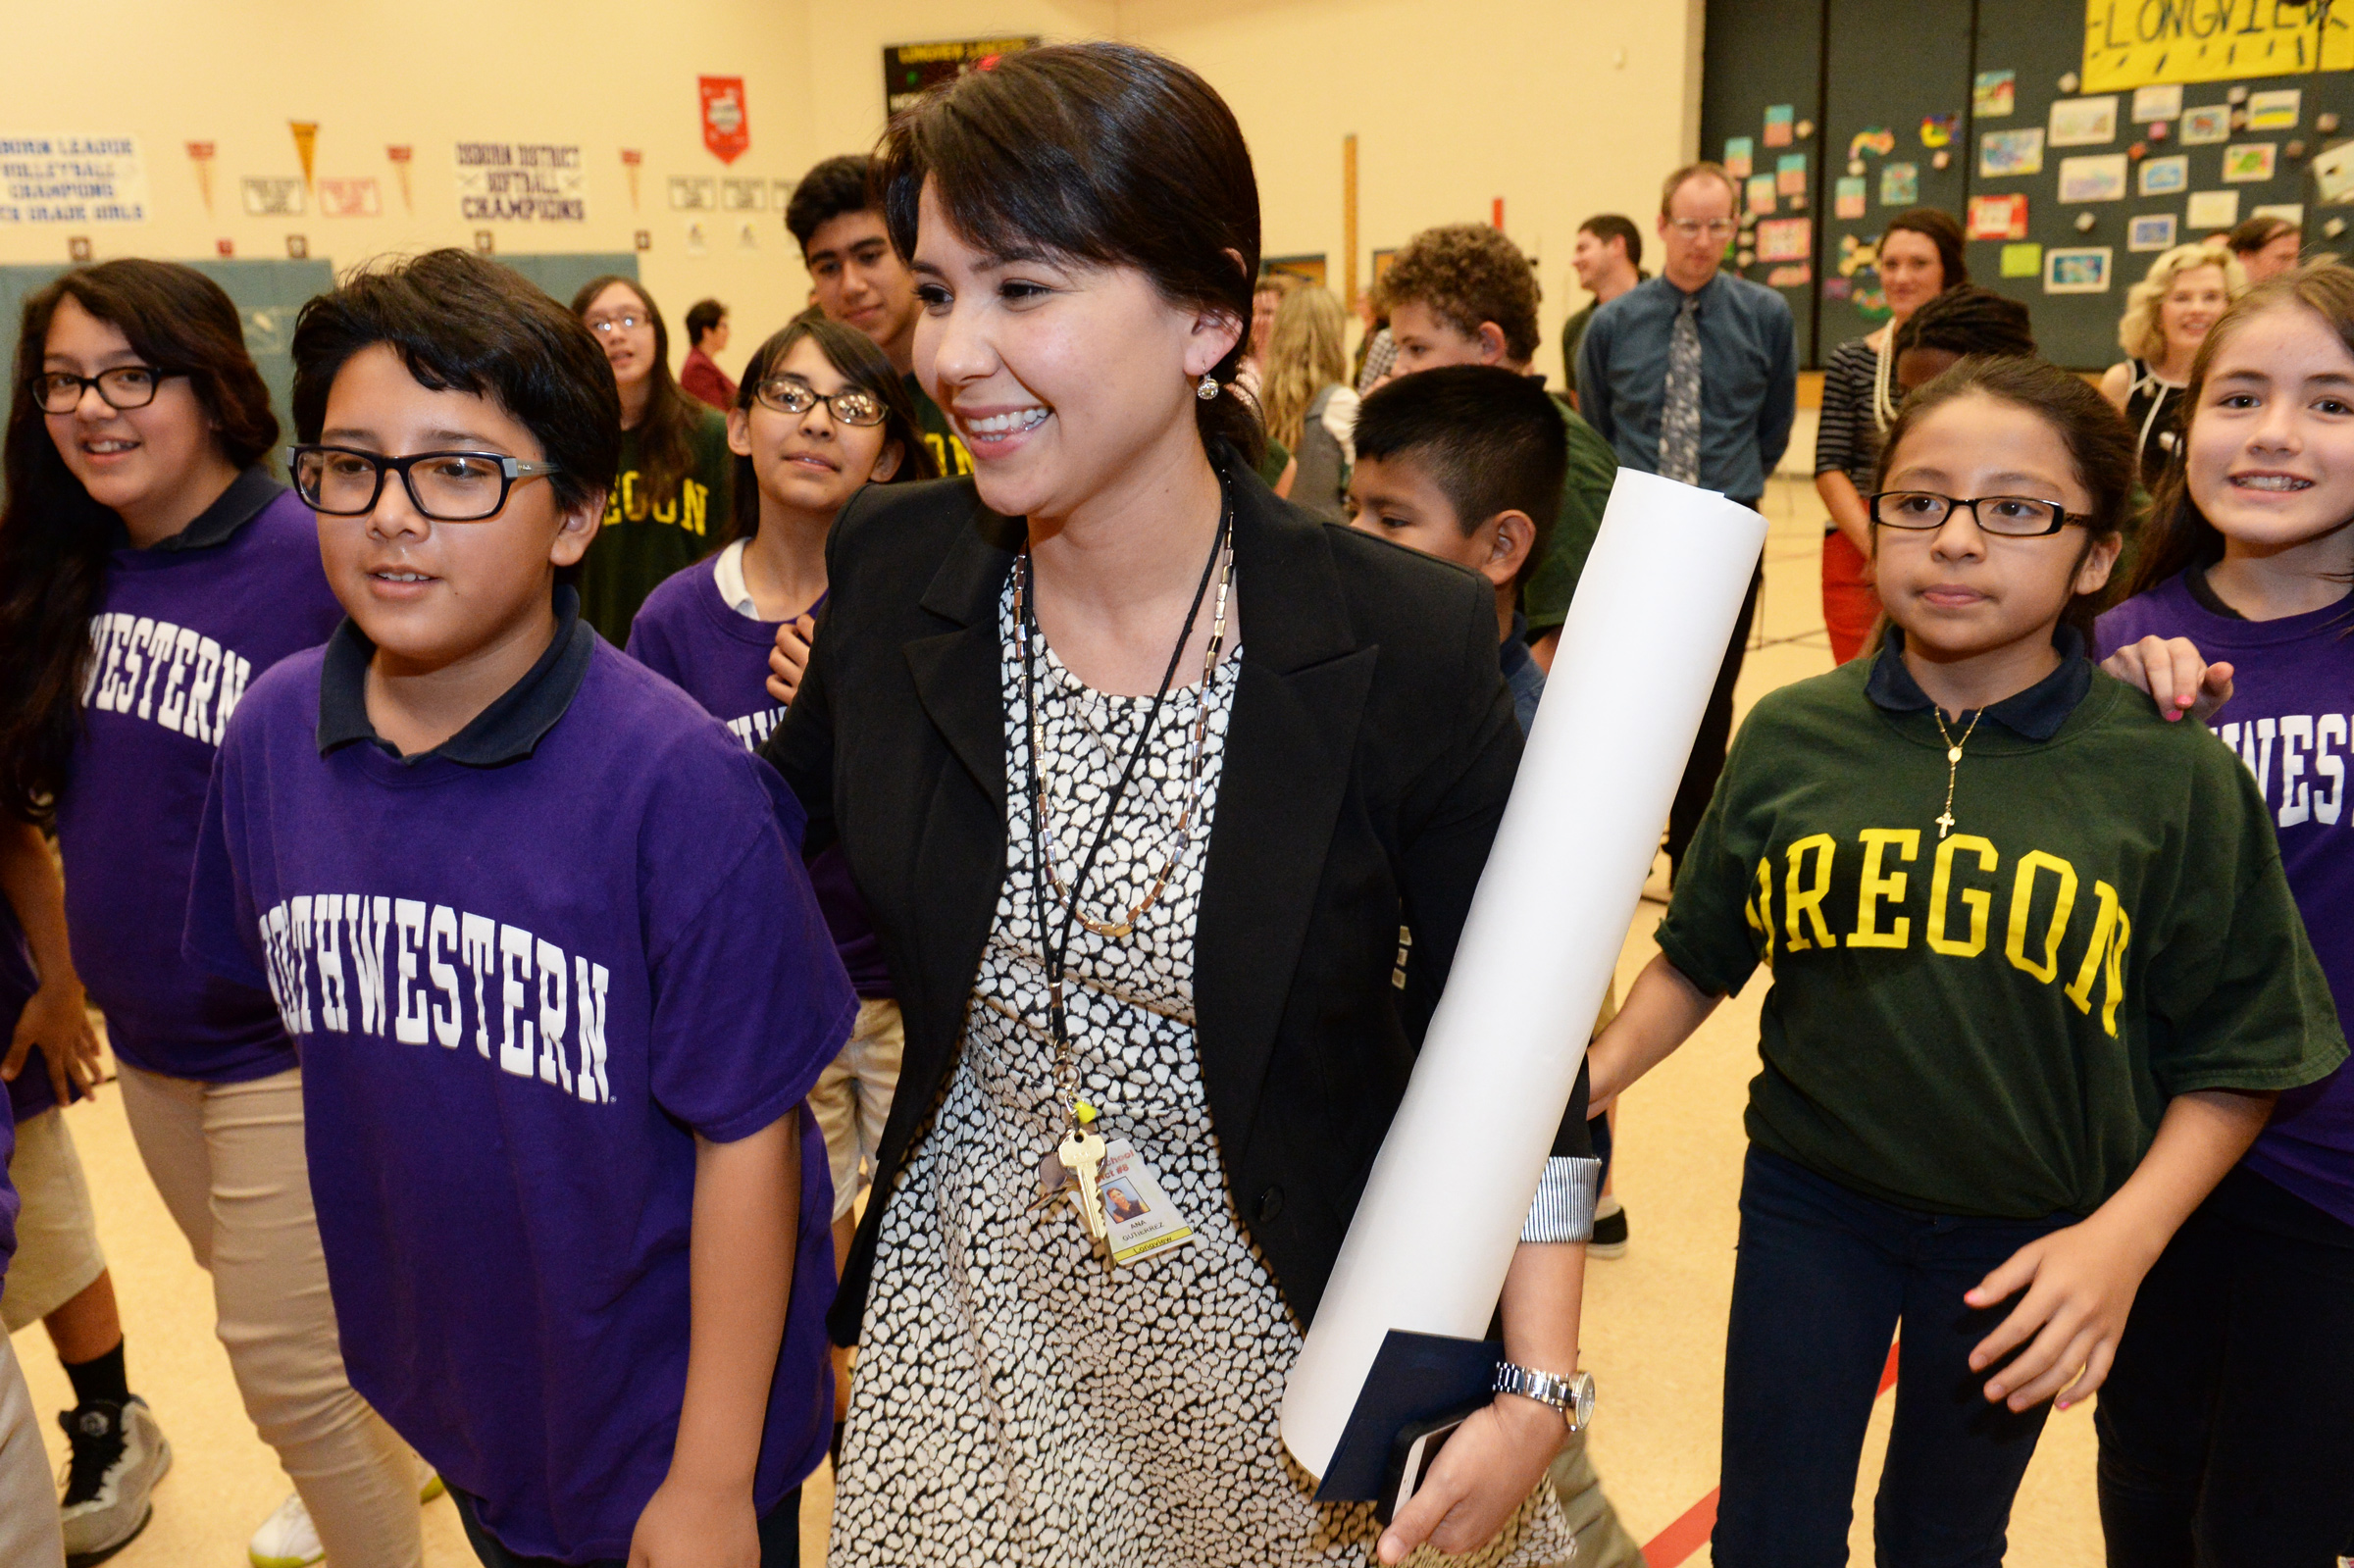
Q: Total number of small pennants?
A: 4